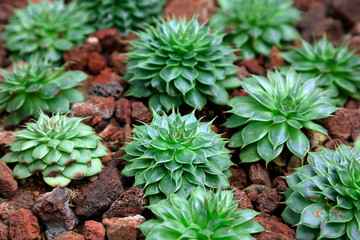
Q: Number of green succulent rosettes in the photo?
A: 11